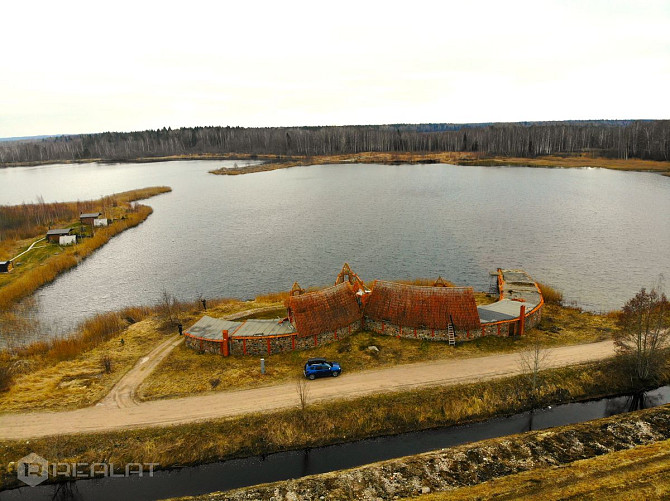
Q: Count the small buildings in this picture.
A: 3